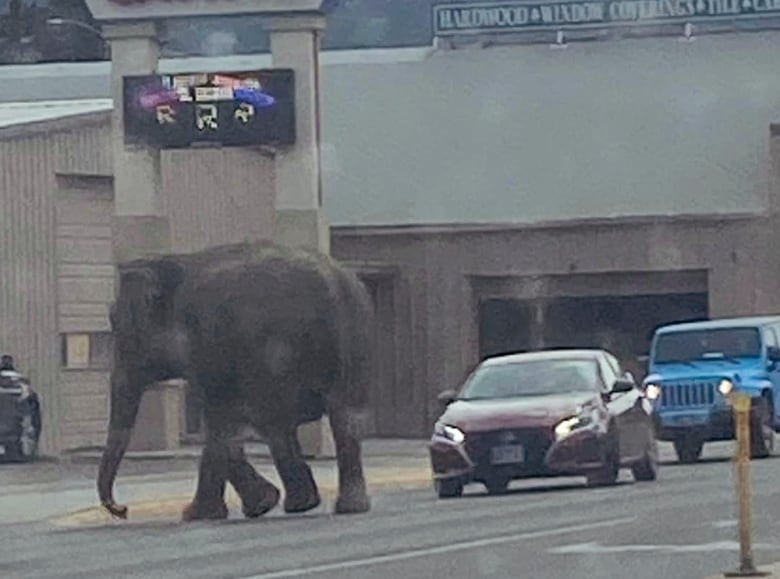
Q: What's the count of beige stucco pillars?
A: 2